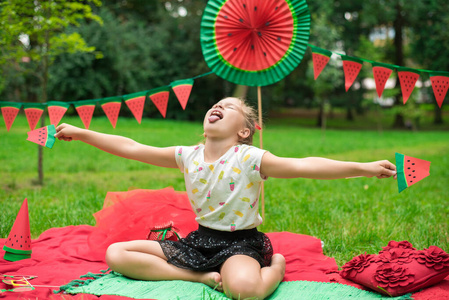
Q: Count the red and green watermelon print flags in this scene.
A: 13